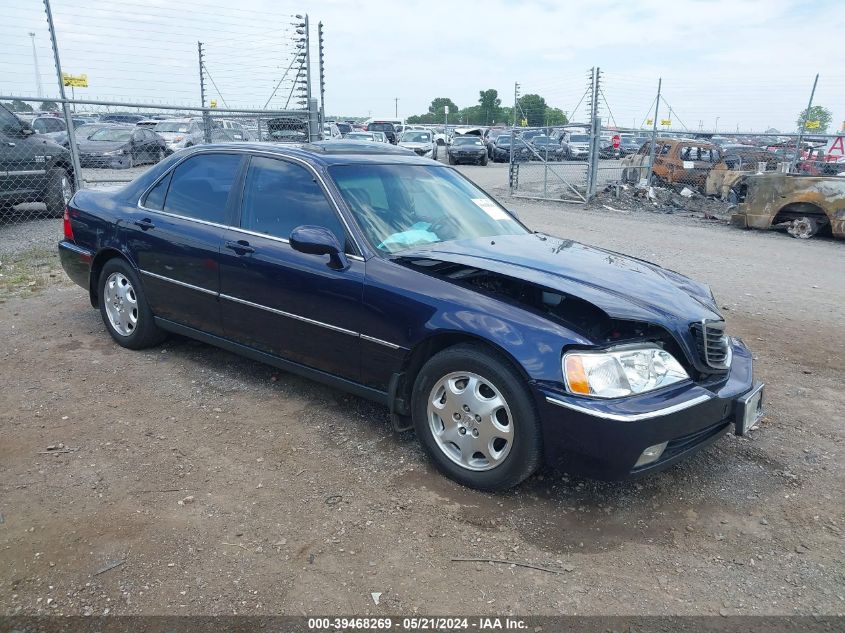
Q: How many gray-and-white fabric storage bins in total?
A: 0